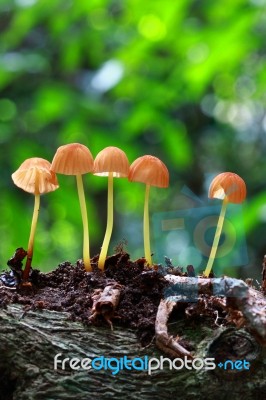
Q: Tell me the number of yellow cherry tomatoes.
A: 0